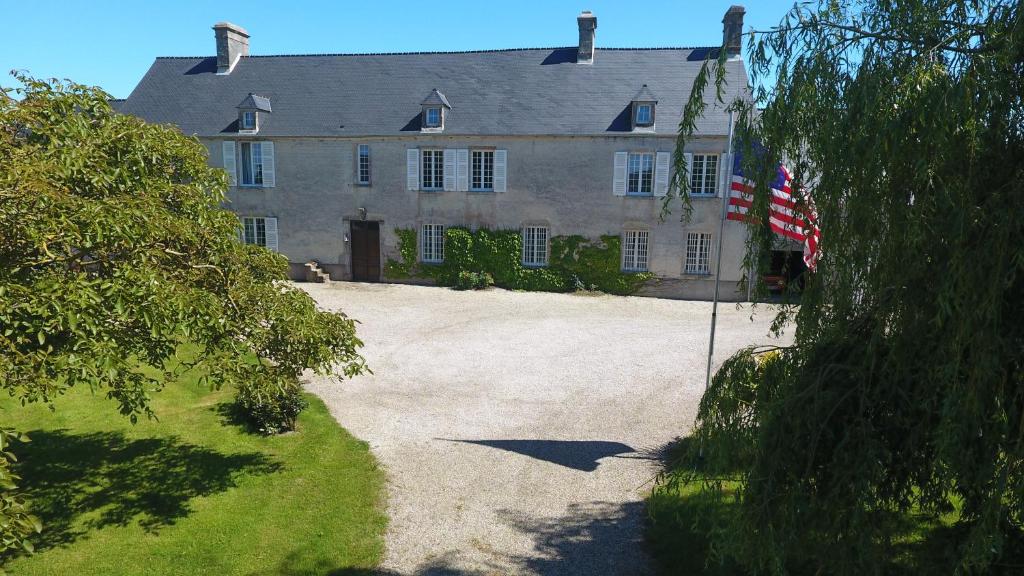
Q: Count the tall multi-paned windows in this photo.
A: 11